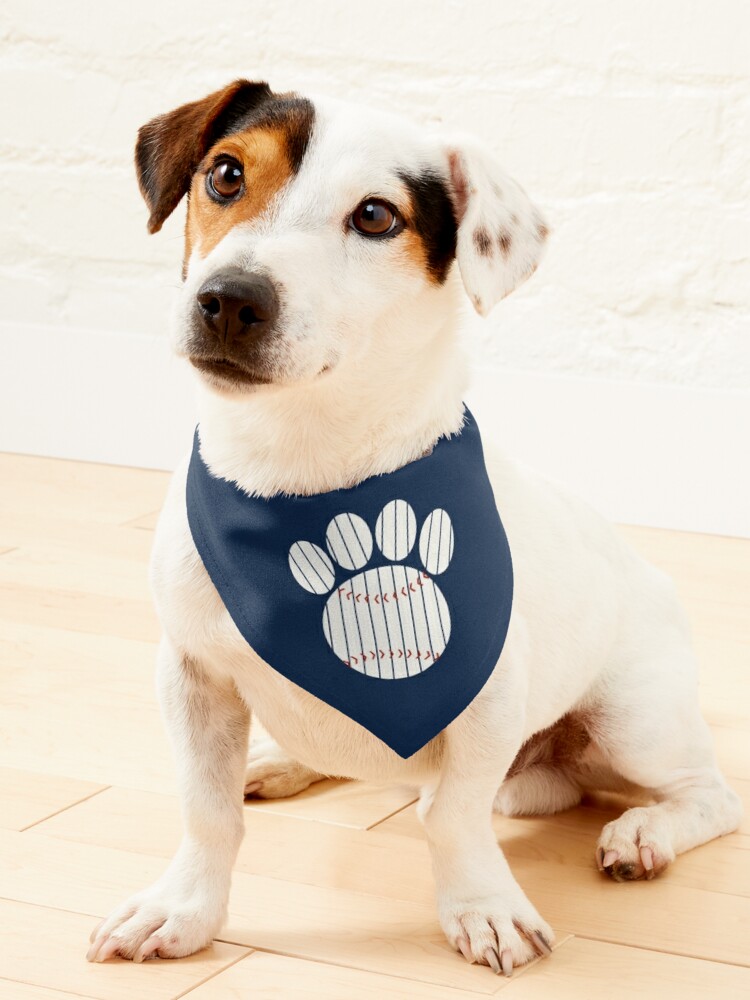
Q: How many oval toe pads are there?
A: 4